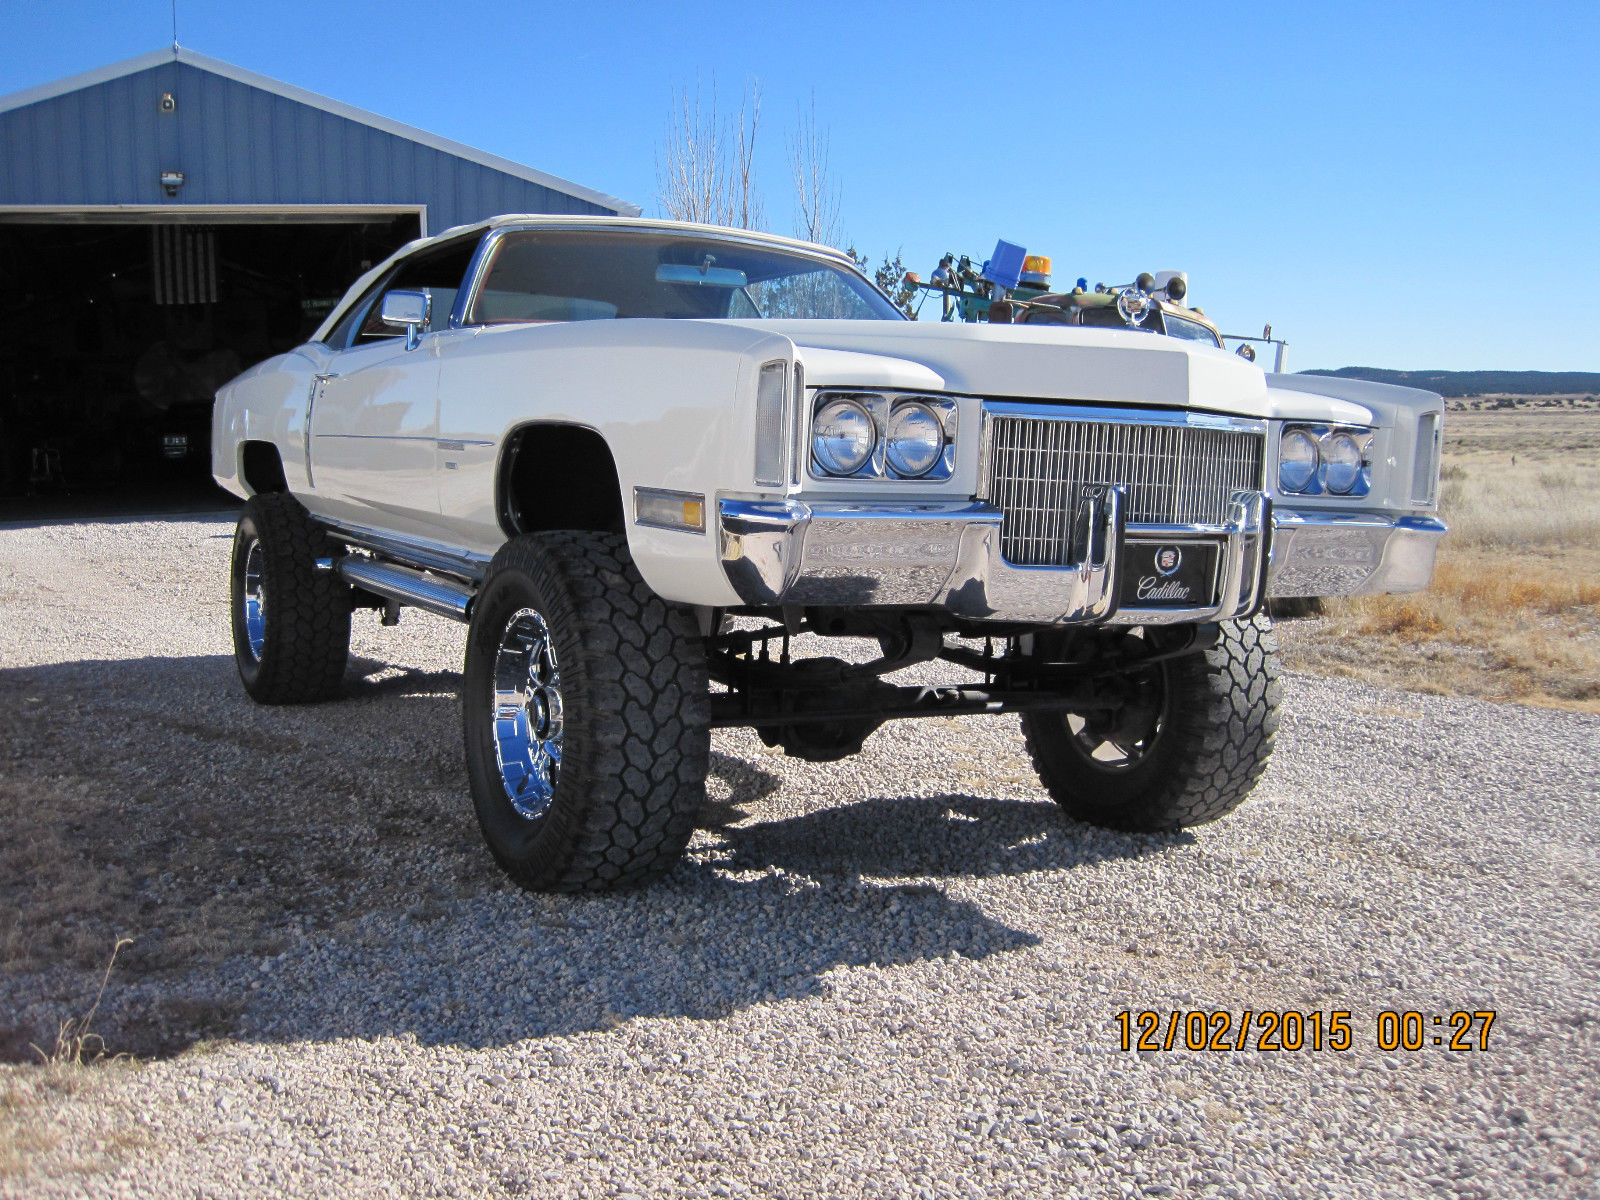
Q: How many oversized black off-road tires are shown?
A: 3